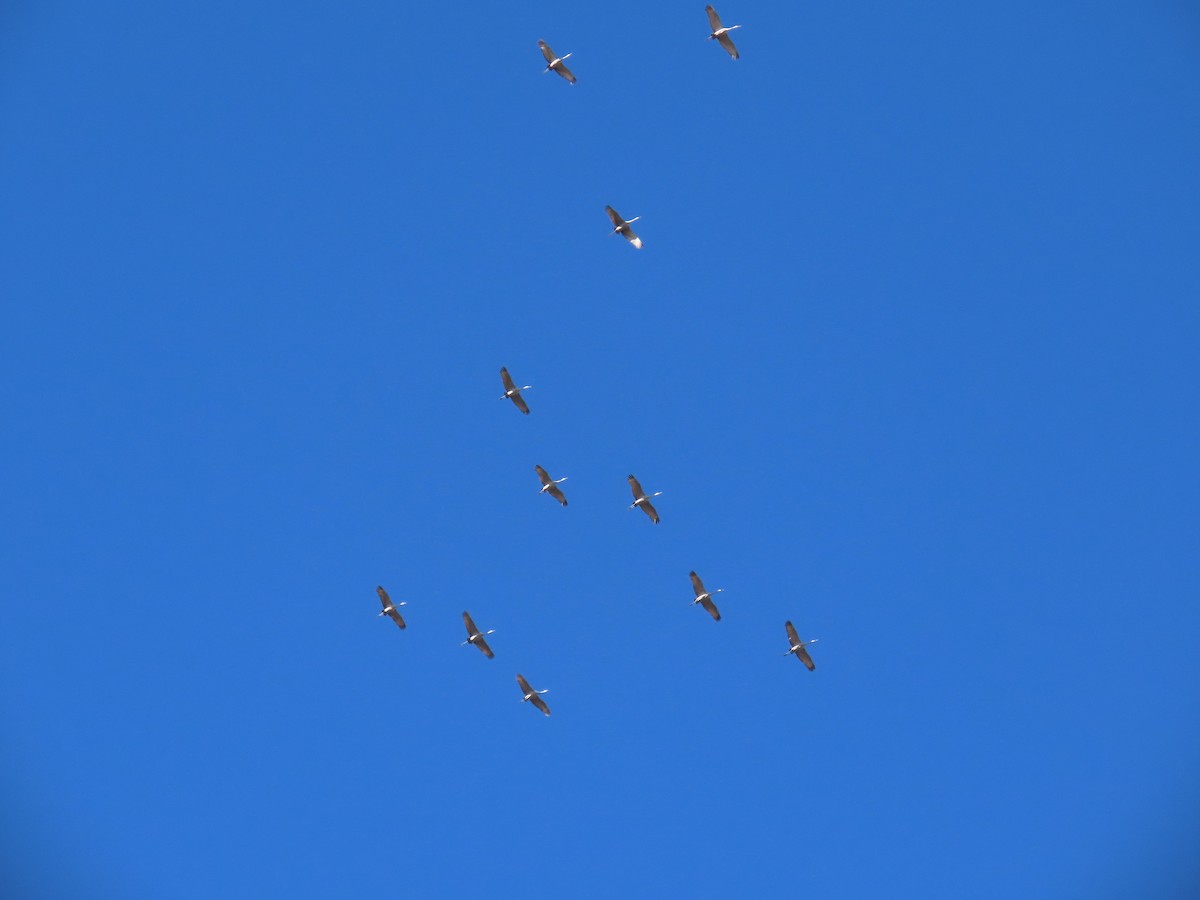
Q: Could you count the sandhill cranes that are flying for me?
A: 11